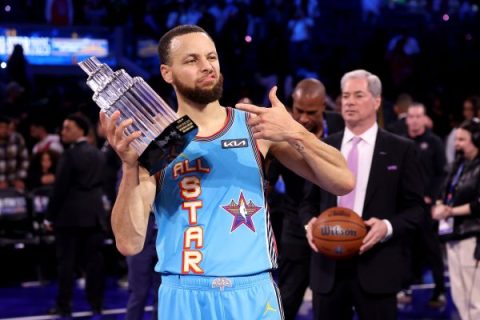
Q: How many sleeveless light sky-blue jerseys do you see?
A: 1